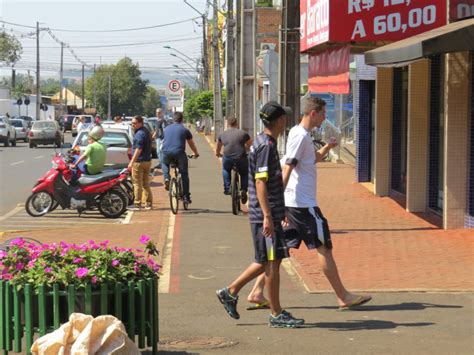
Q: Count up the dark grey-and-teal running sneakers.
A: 2